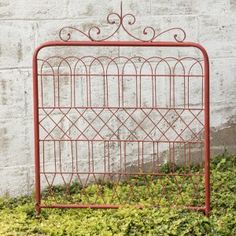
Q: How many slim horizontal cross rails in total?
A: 4